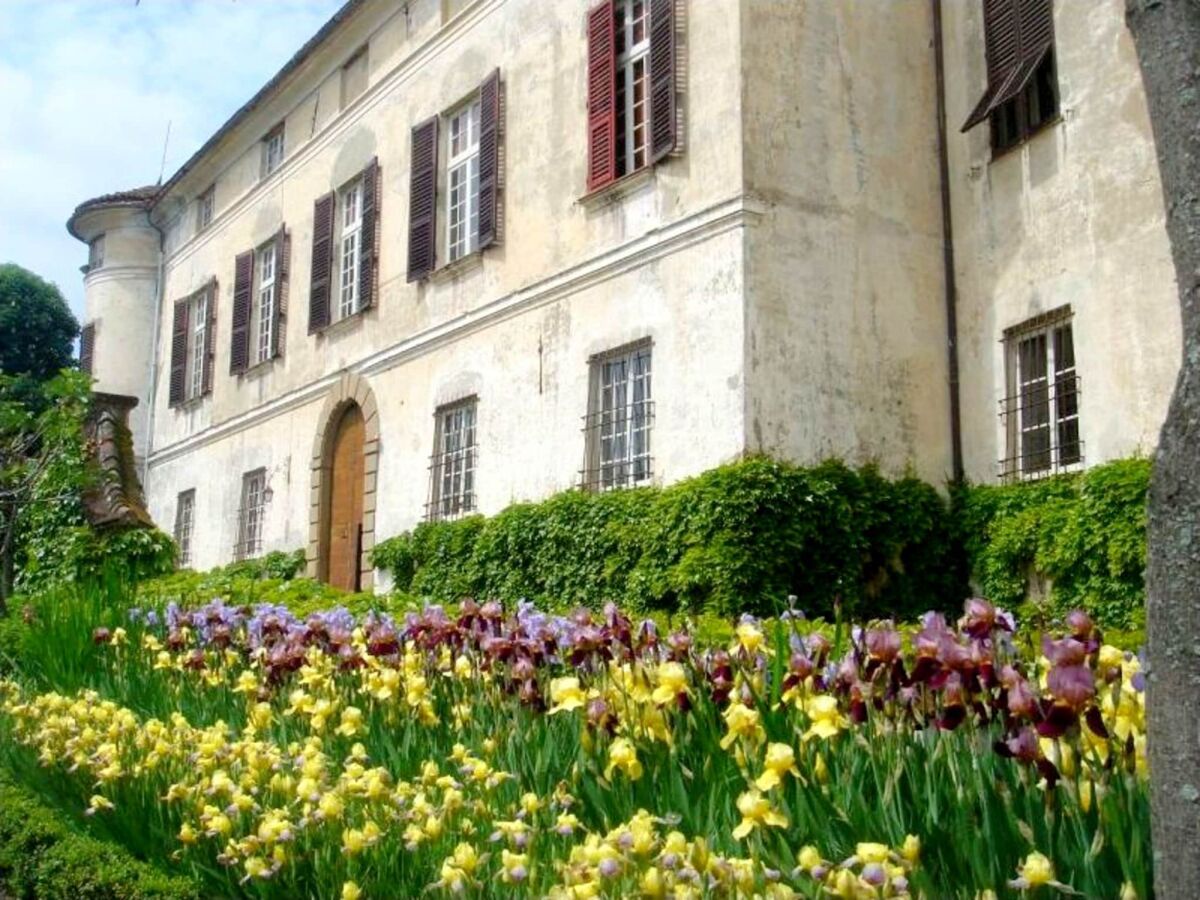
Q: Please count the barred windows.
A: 5